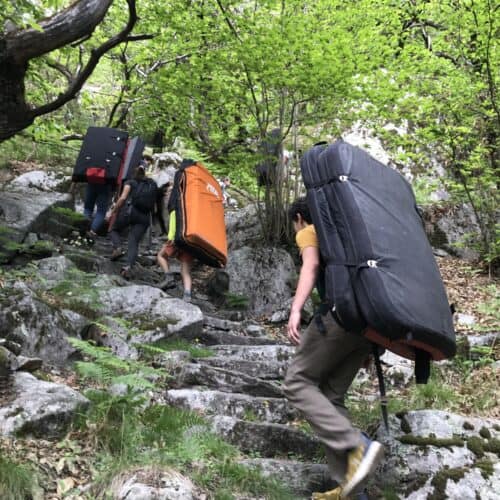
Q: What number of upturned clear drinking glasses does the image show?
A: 0